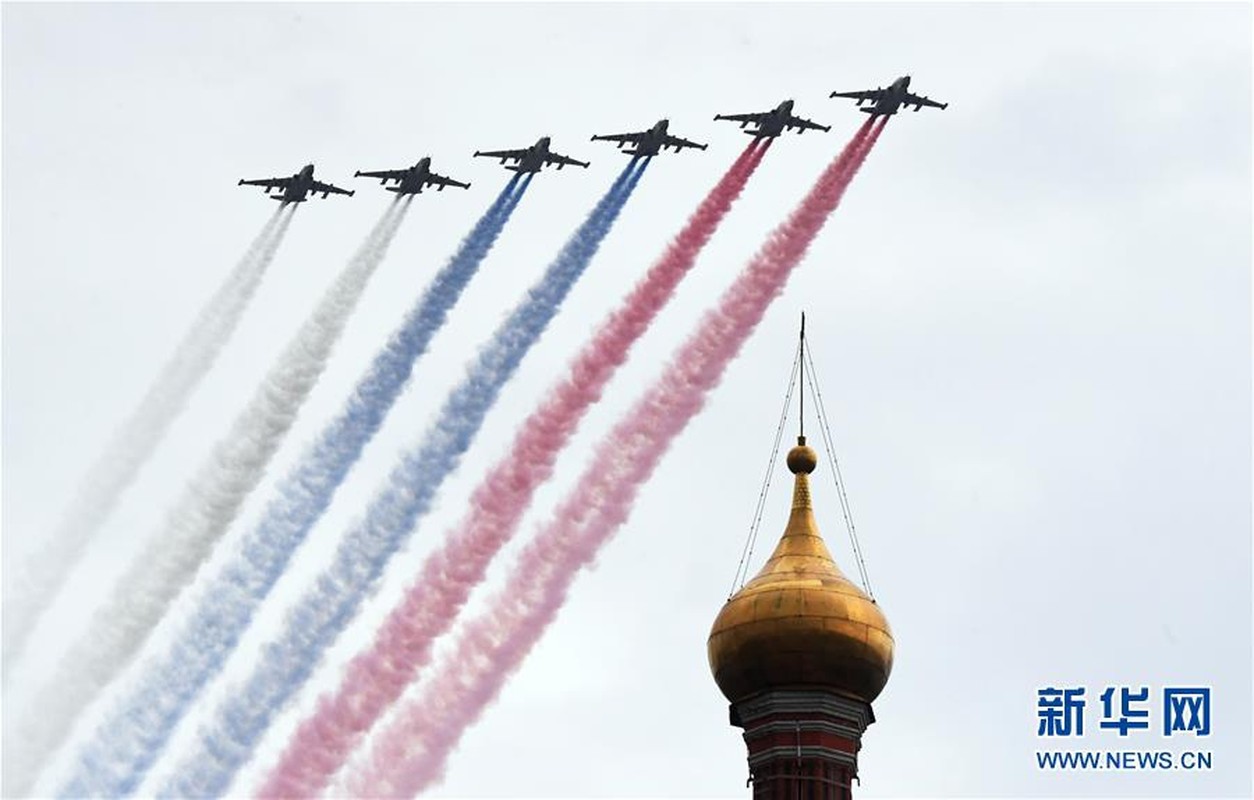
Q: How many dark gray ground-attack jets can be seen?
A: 6